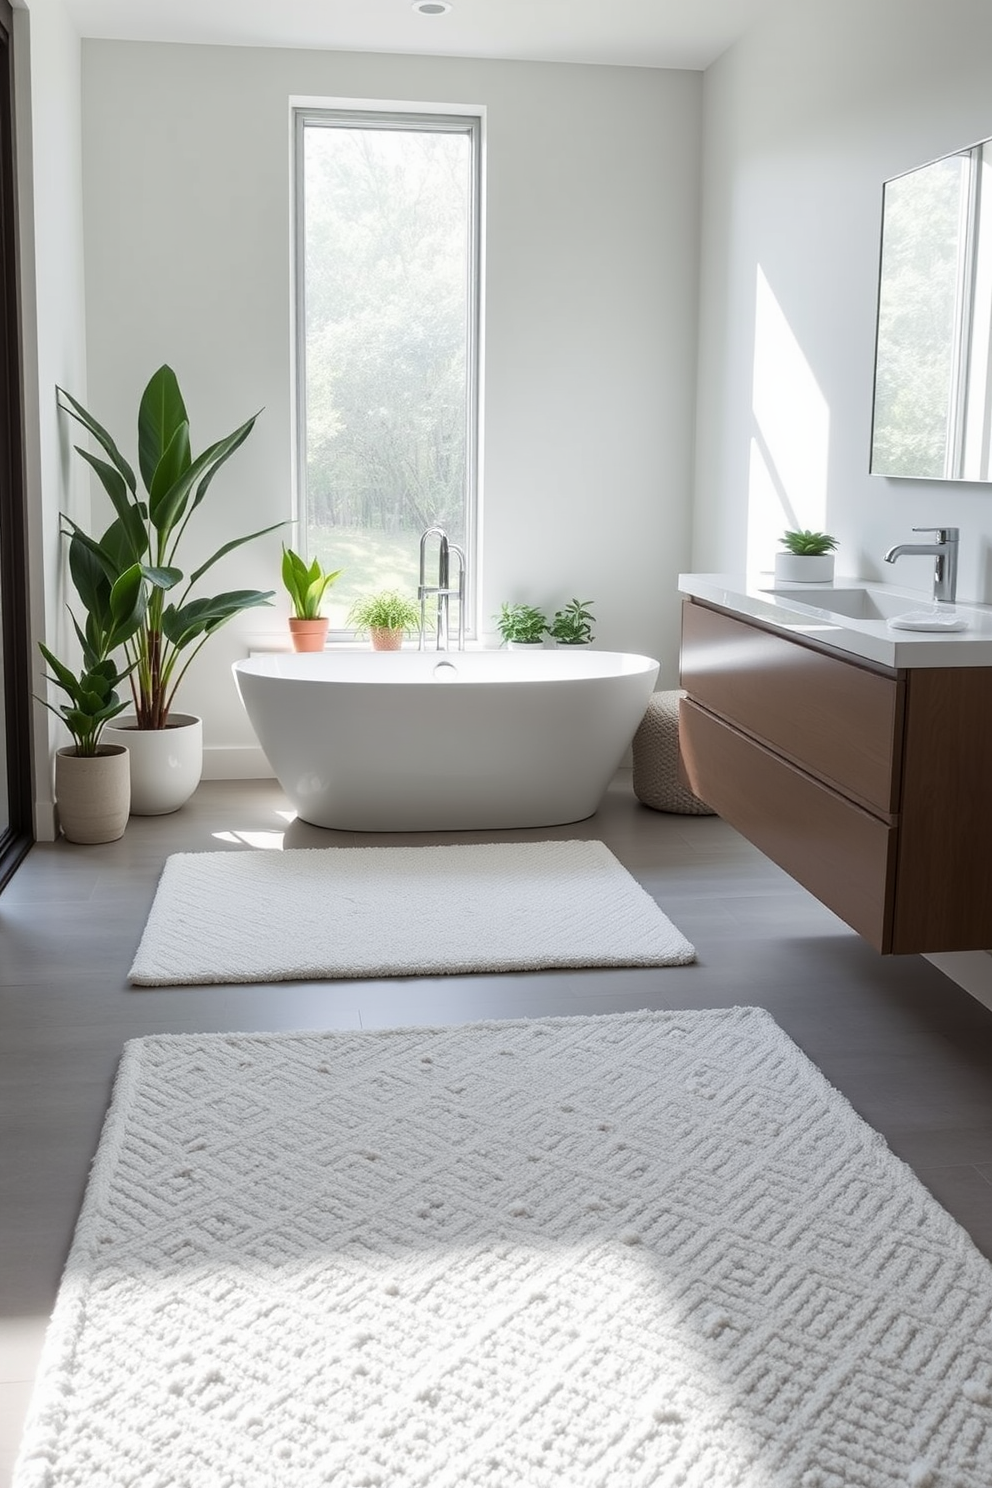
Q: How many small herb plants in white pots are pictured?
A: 2